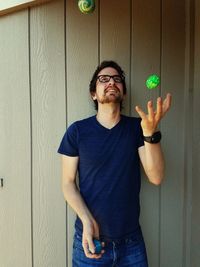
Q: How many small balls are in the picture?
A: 3